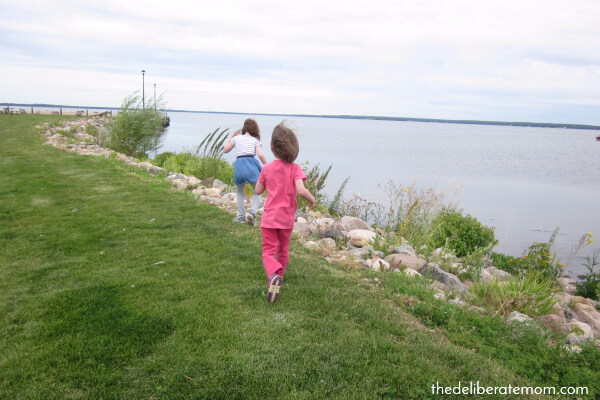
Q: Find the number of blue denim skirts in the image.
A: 1